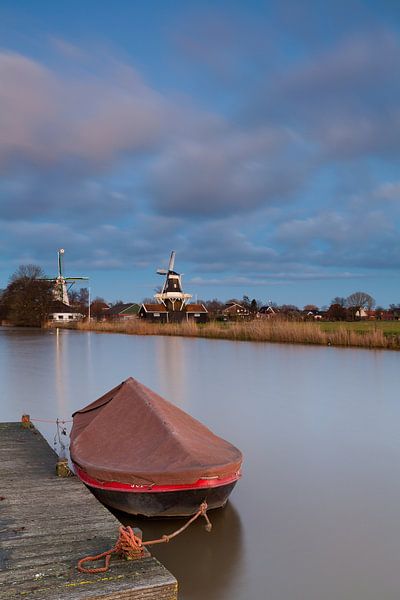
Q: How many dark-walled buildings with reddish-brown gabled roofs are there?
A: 2